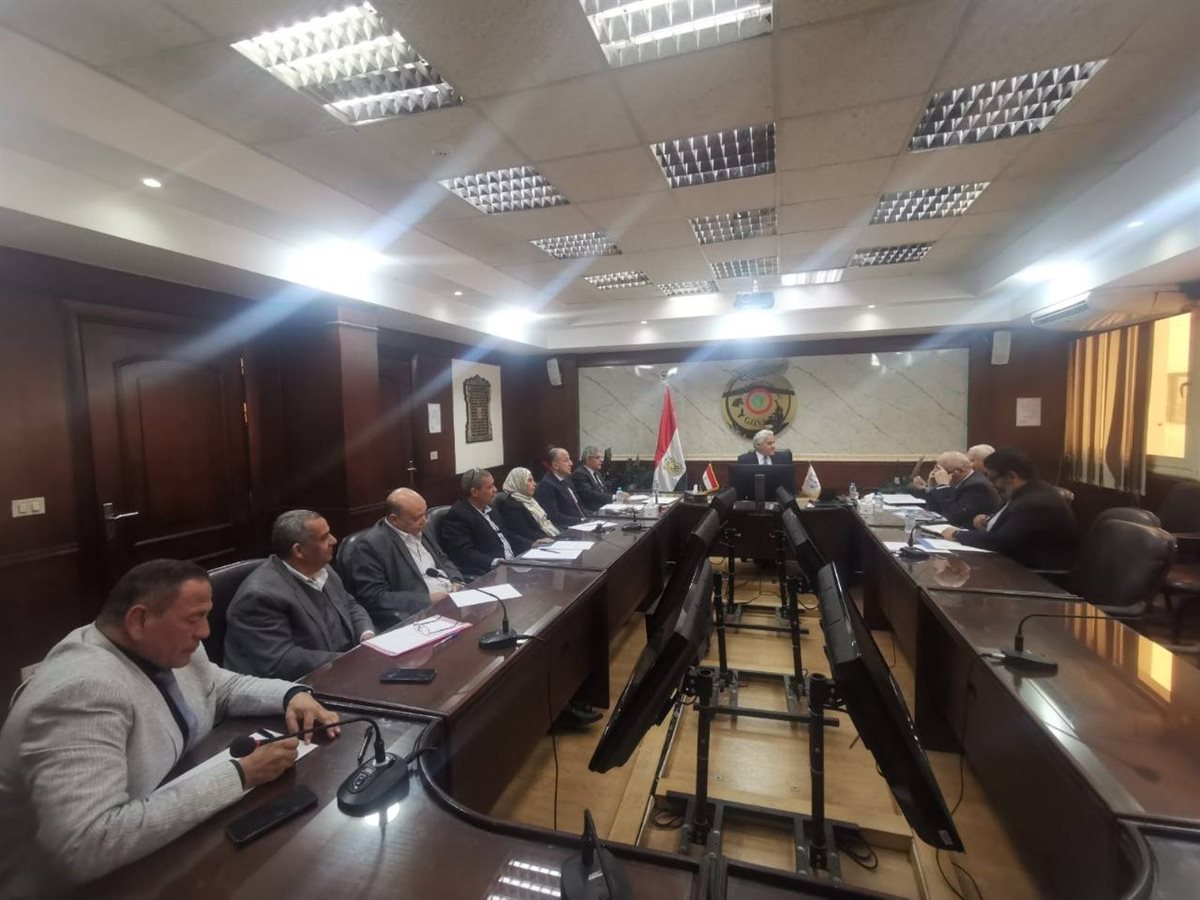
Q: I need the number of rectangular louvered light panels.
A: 13